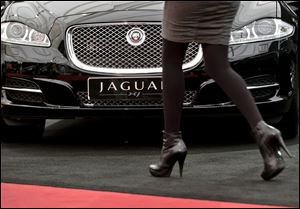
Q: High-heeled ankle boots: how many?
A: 2